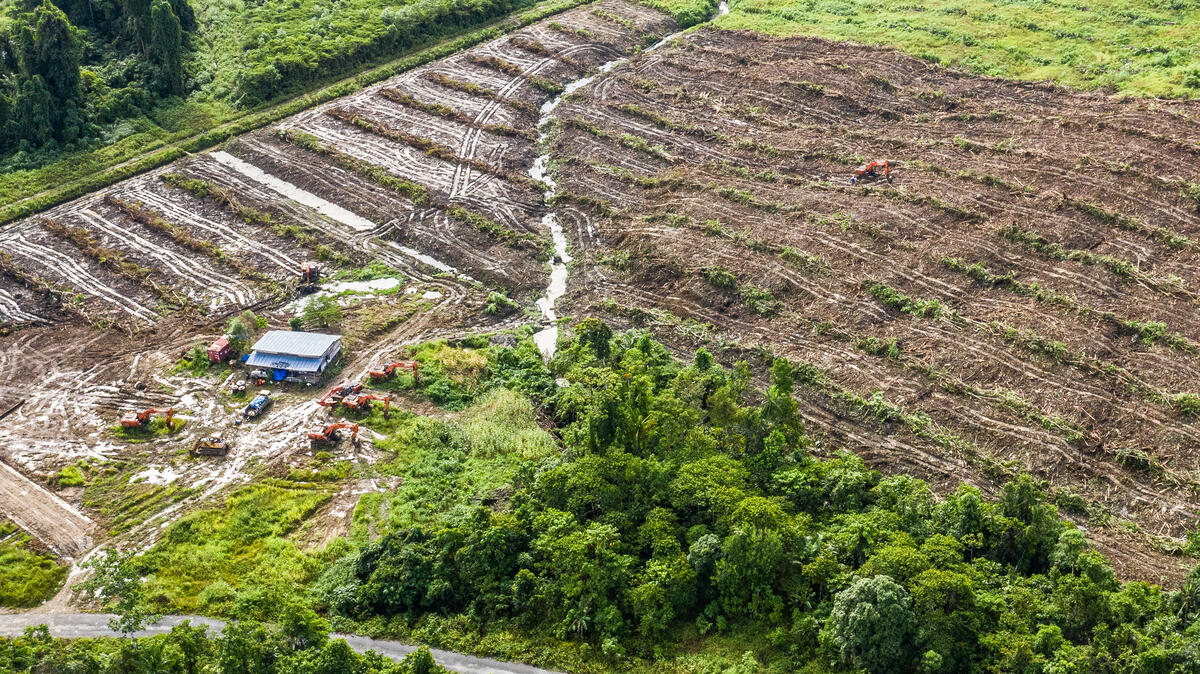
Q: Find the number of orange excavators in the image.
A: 7